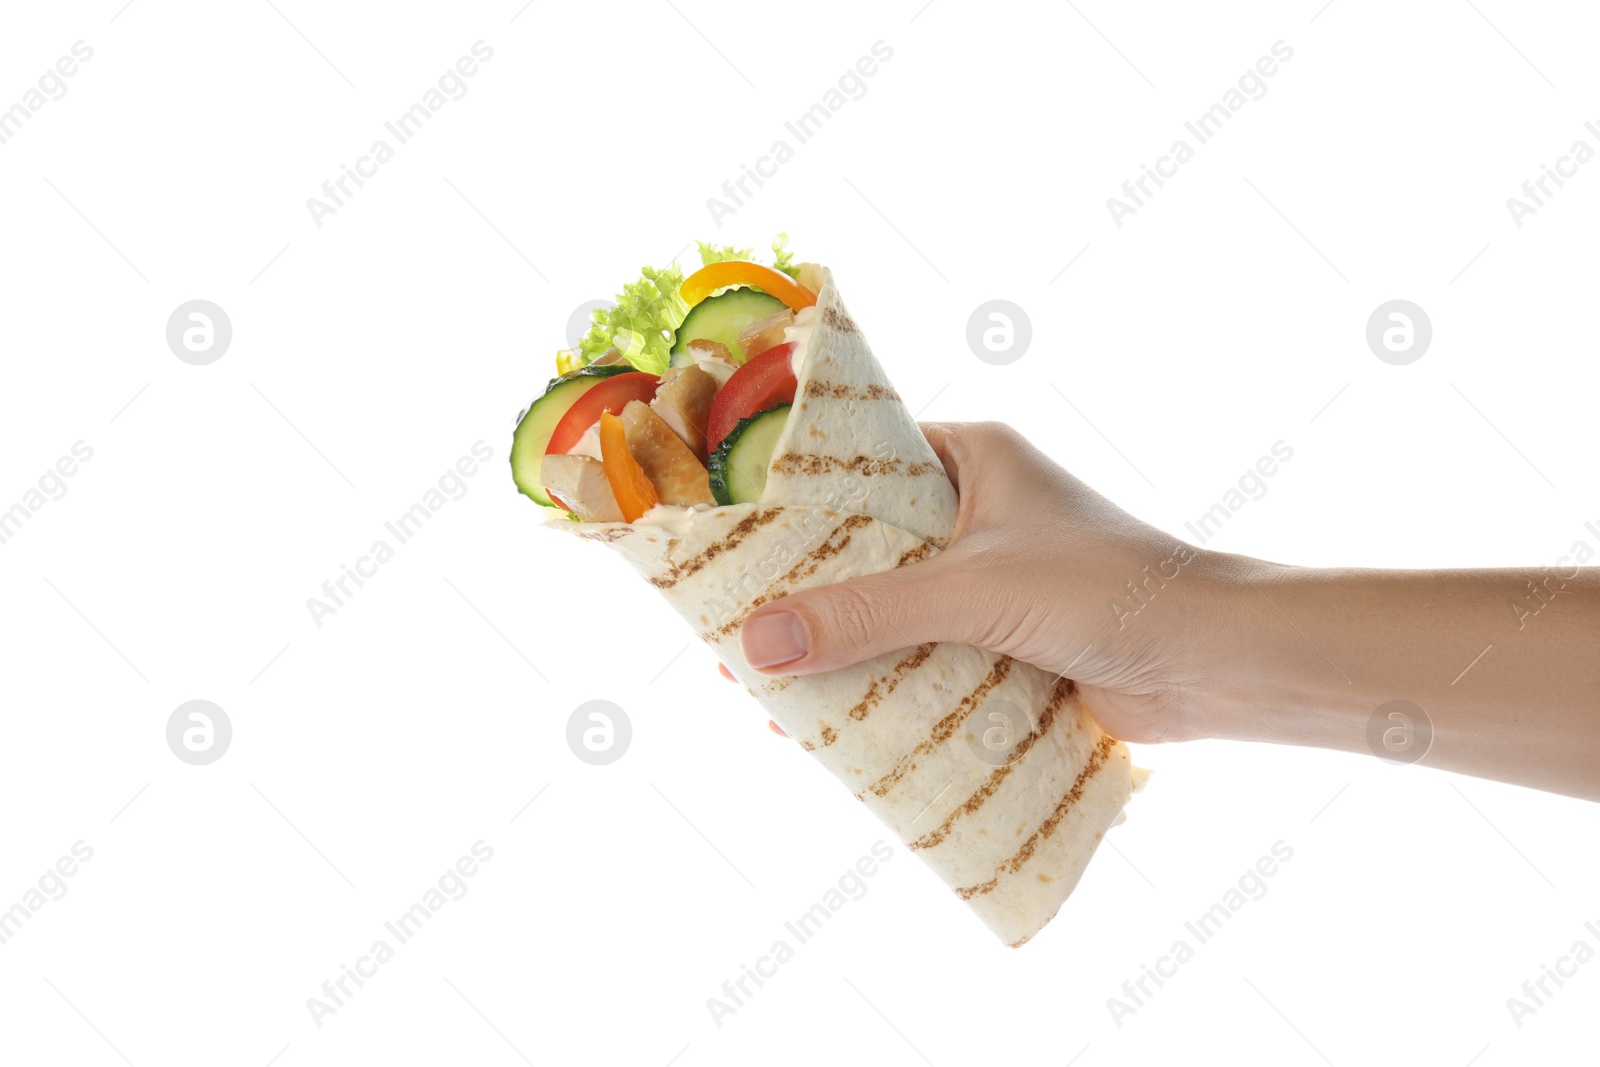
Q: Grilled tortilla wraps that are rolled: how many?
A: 1